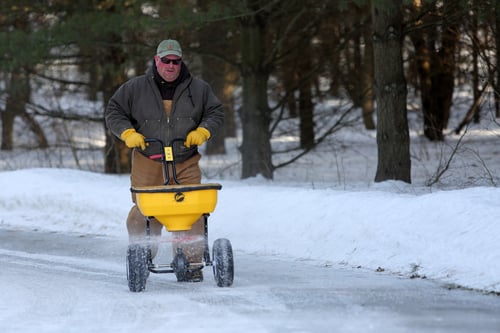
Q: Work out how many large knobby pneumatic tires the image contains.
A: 2